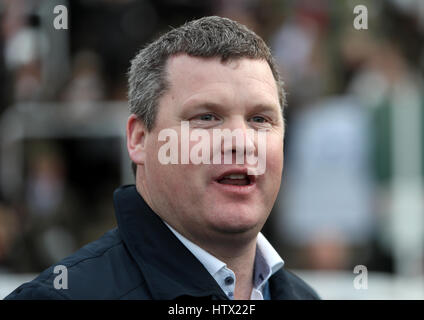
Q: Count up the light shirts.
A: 1